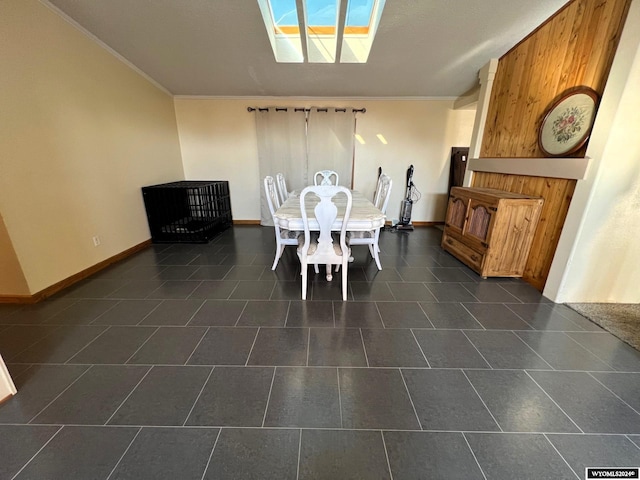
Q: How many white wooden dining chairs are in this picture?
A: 6